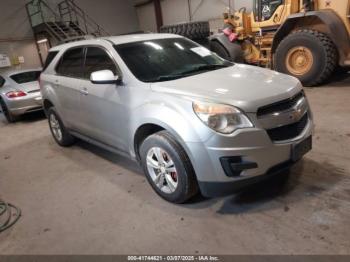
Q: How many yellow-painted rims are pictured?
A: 1